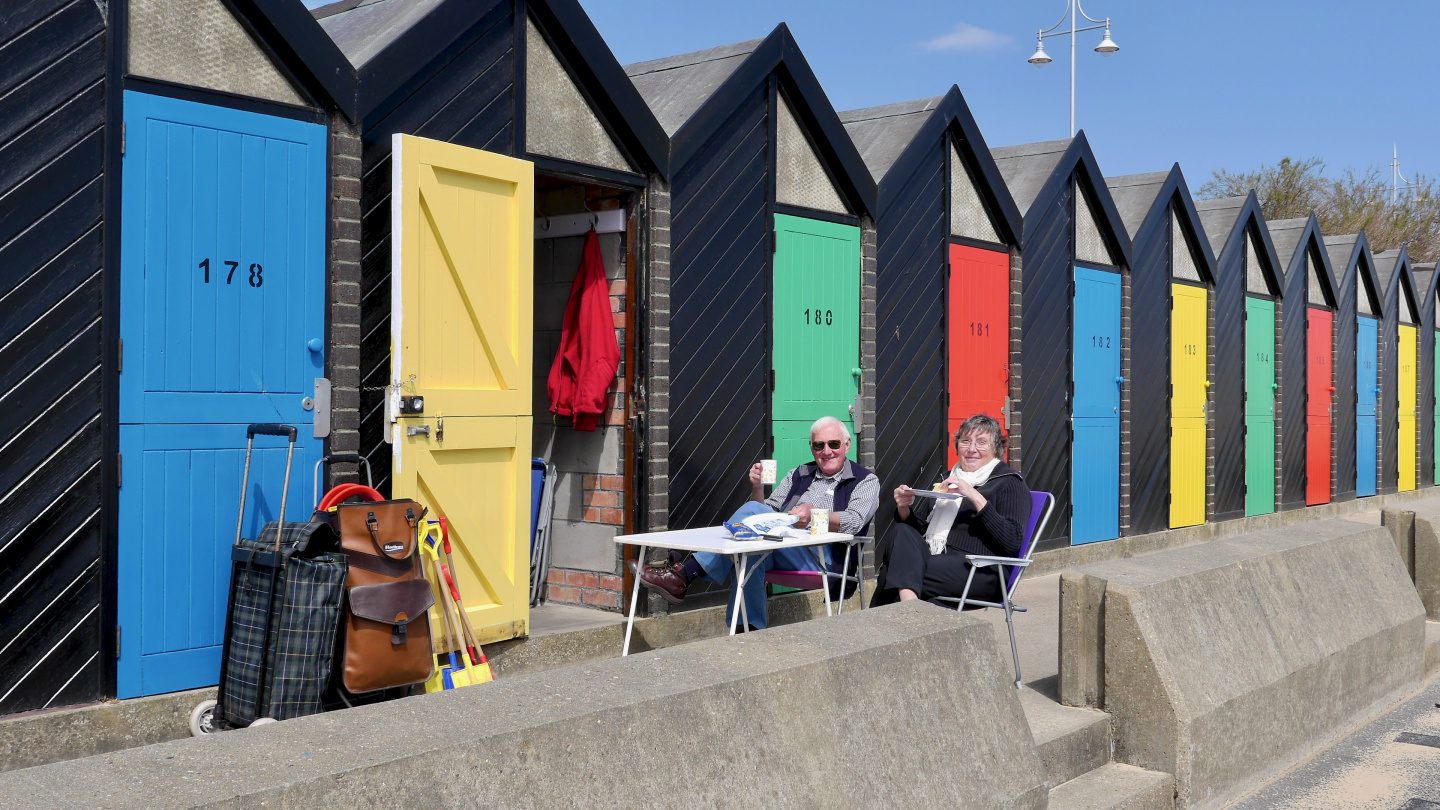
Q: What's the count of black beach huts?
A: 11